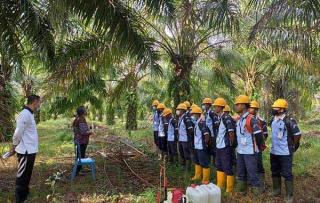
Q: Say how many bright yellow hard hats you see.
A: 13